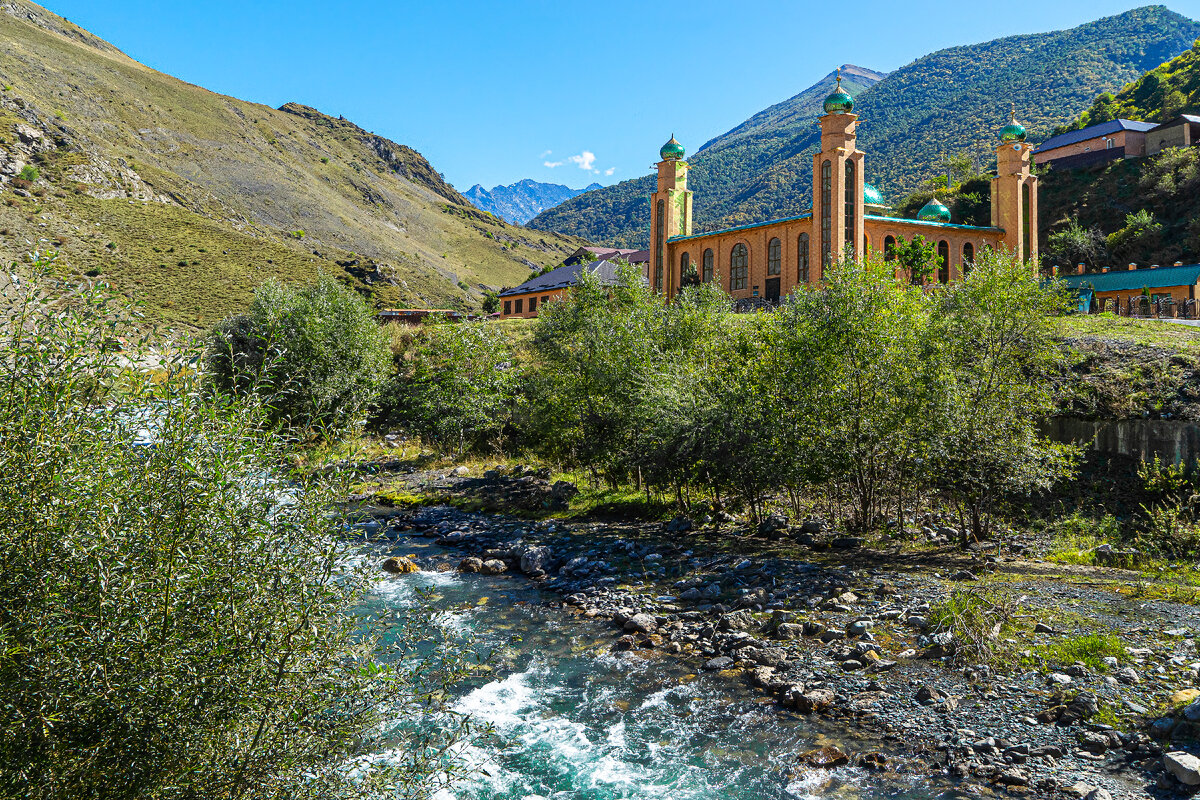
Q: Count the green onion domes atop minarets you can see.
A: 3